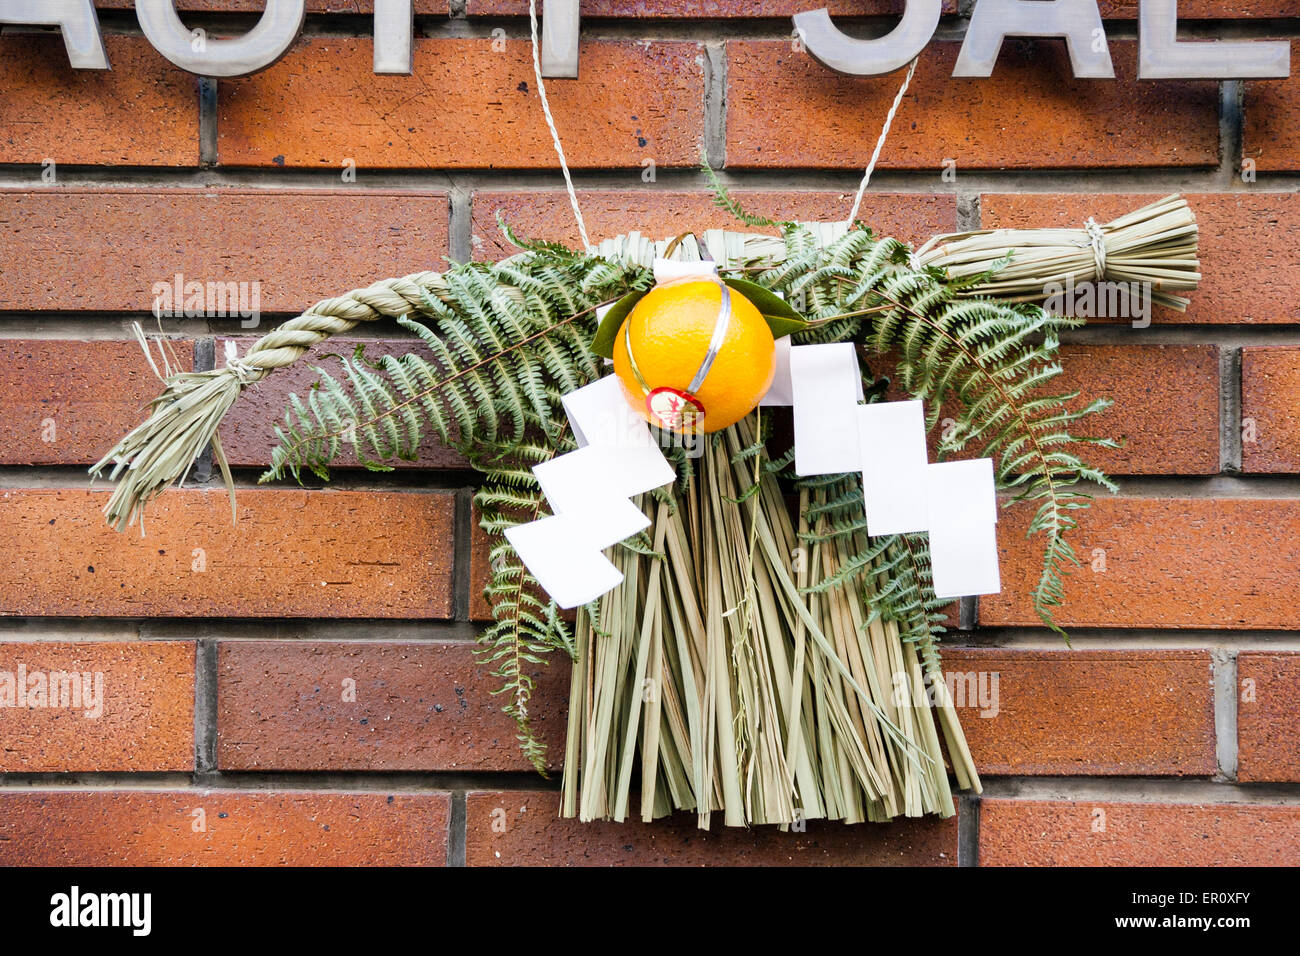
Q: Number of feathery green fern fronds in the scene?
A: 4